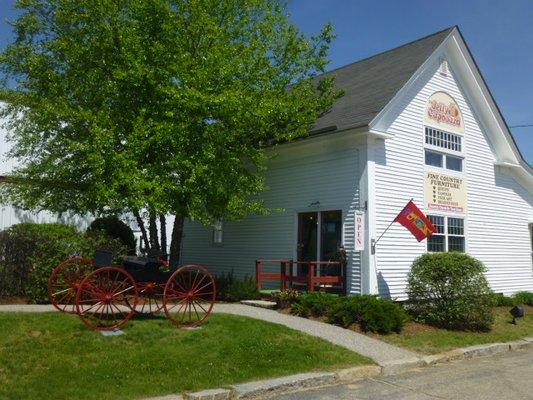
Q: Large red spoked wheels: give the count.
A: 4